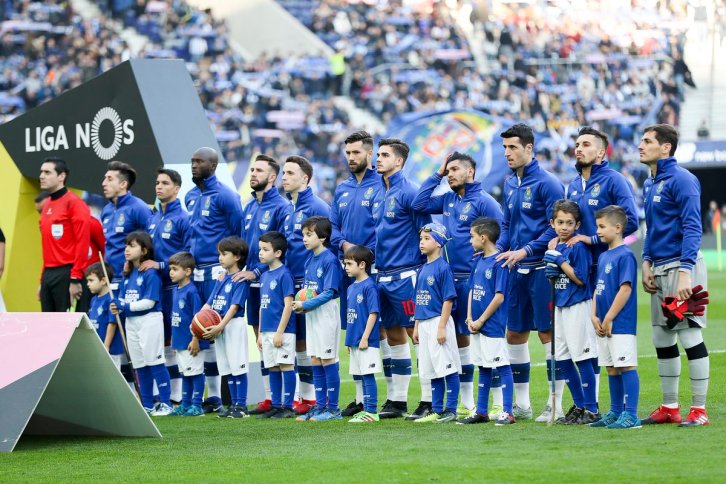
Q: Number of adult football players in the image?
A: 11